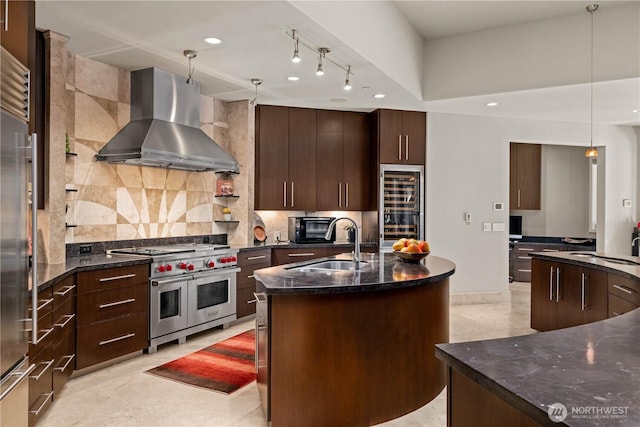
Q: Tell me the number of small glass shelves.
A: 6